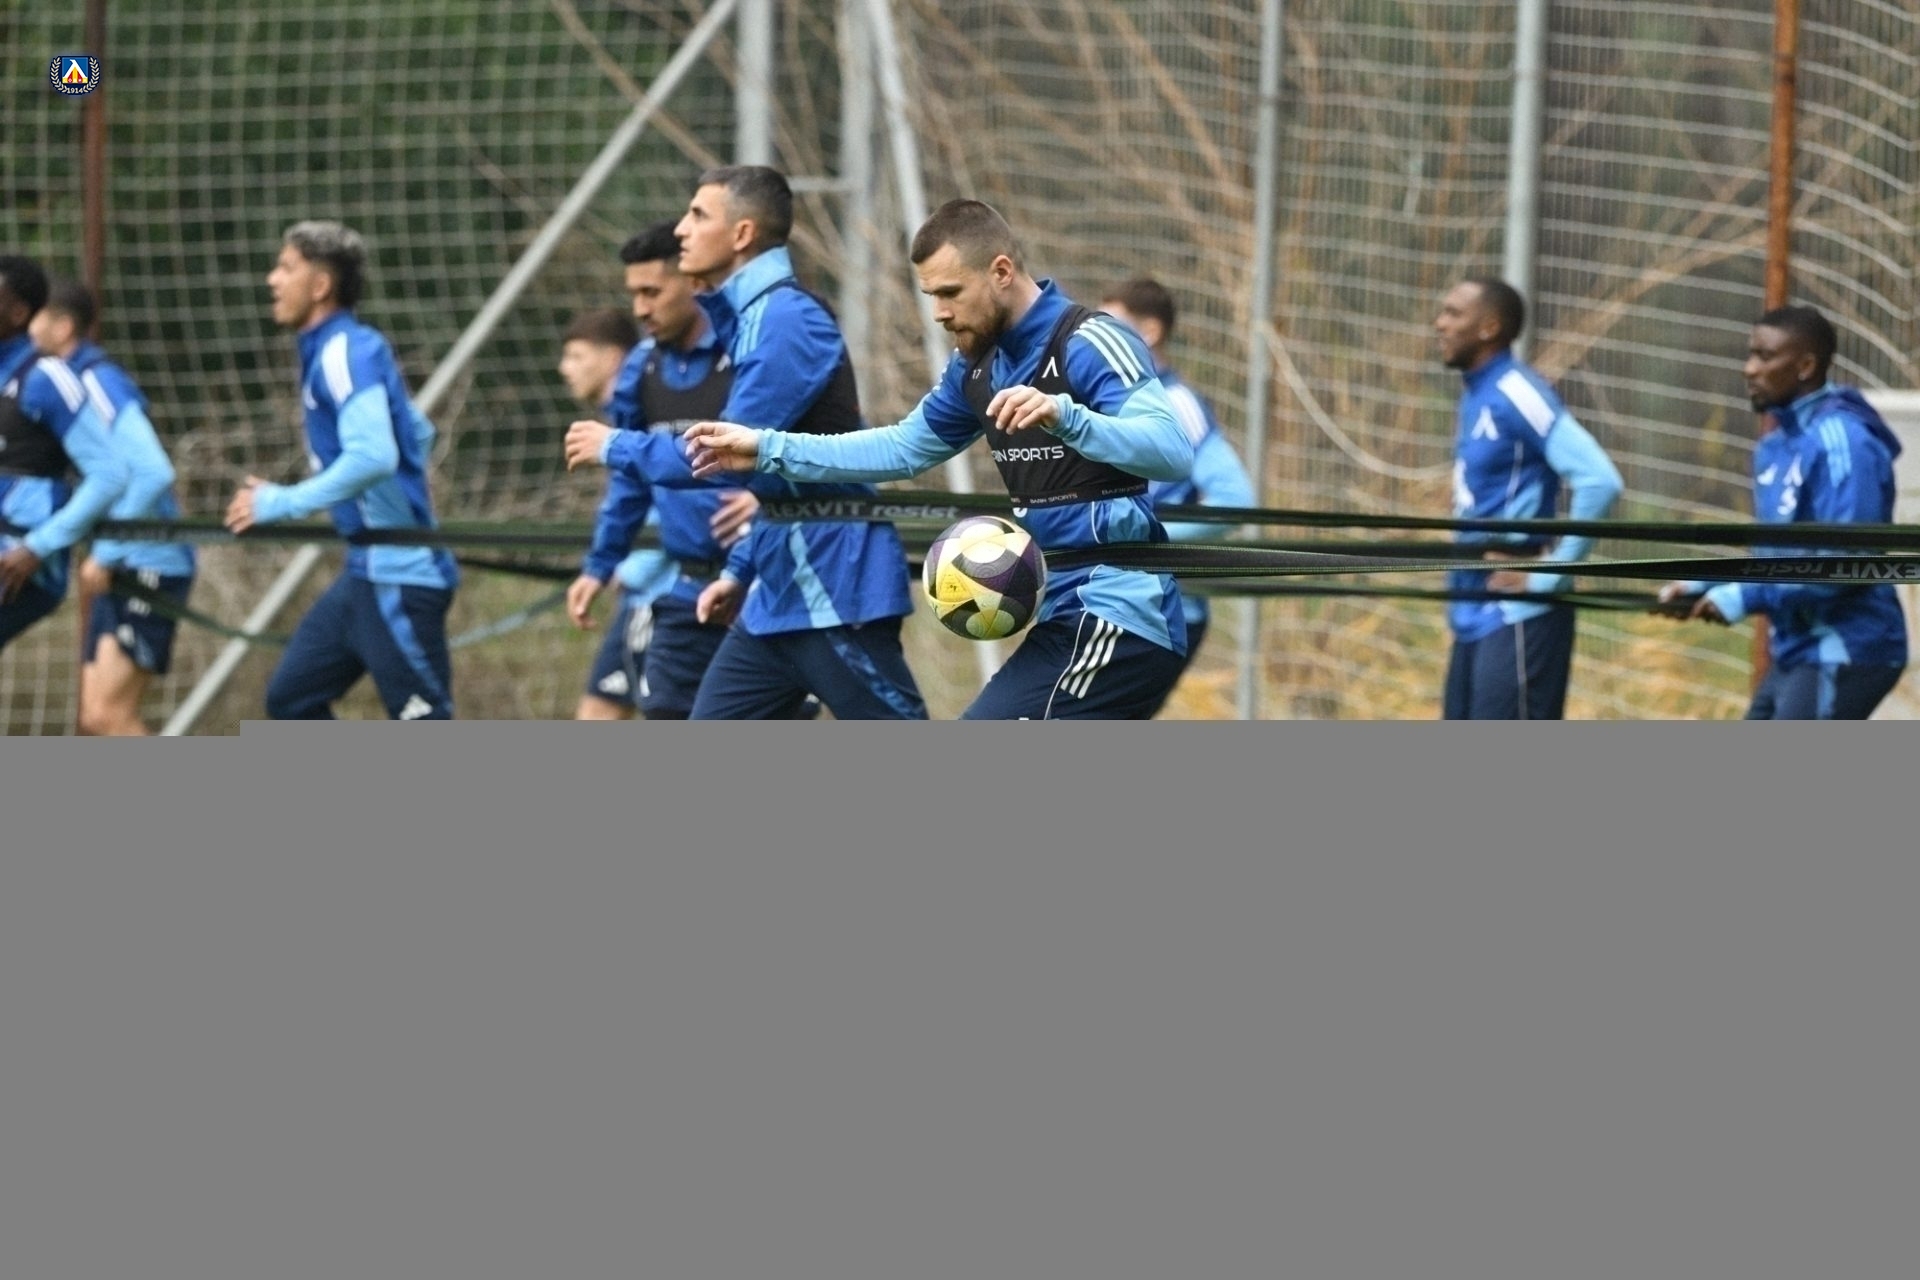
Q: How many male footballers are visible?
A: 10